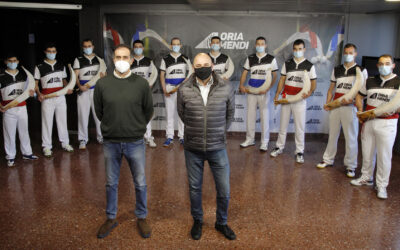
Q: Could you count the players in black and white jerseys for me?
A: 10